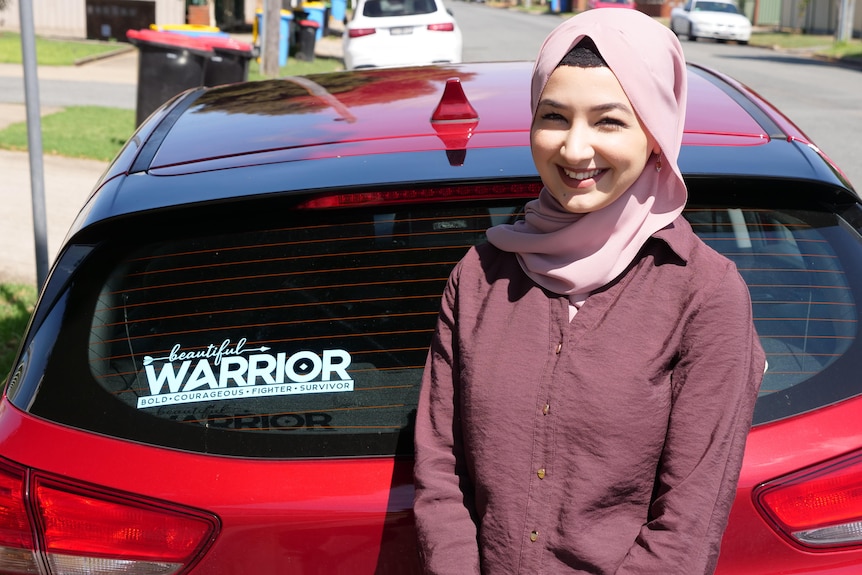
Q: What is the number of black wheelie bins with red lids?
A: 3